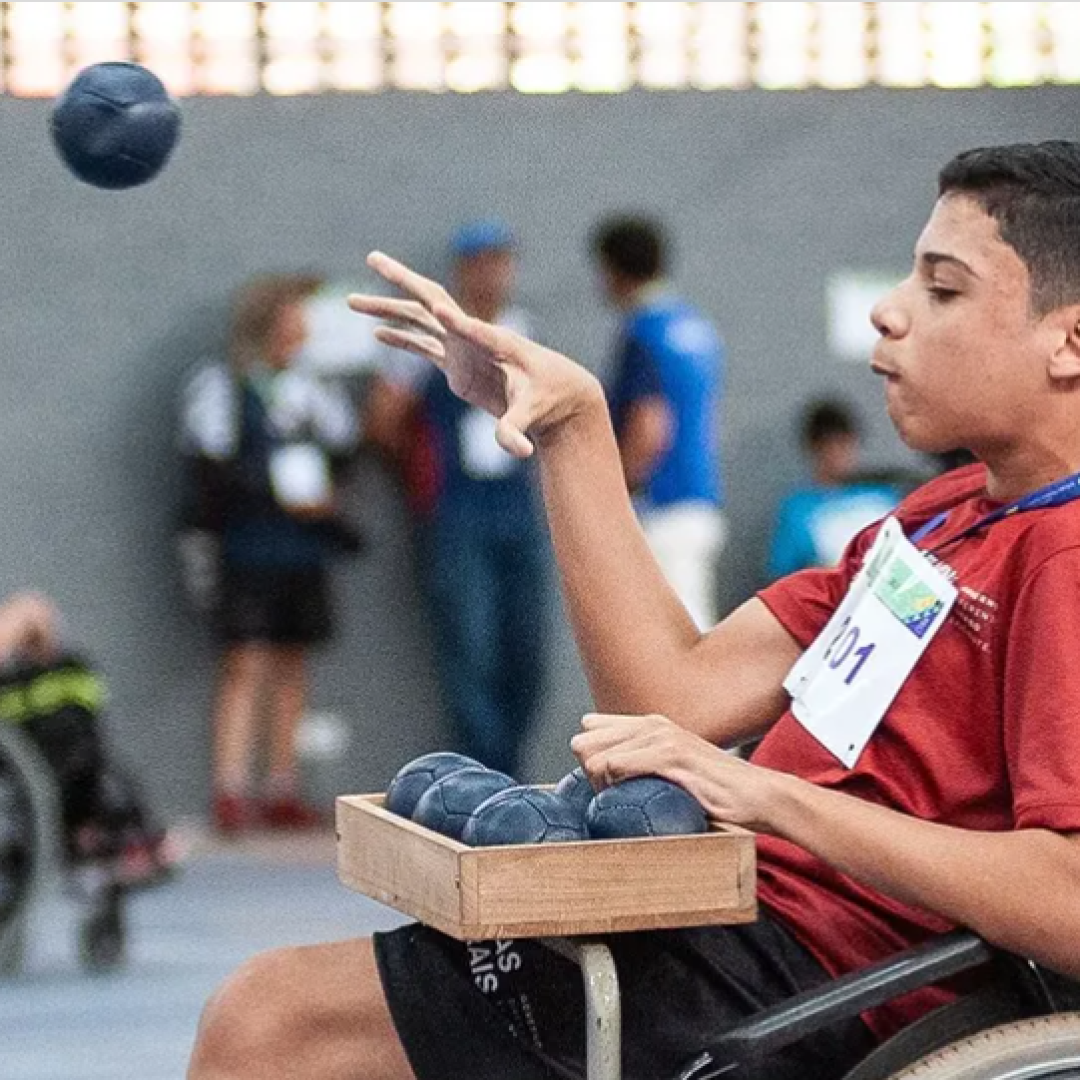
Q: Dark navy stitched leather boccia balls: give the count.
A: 6